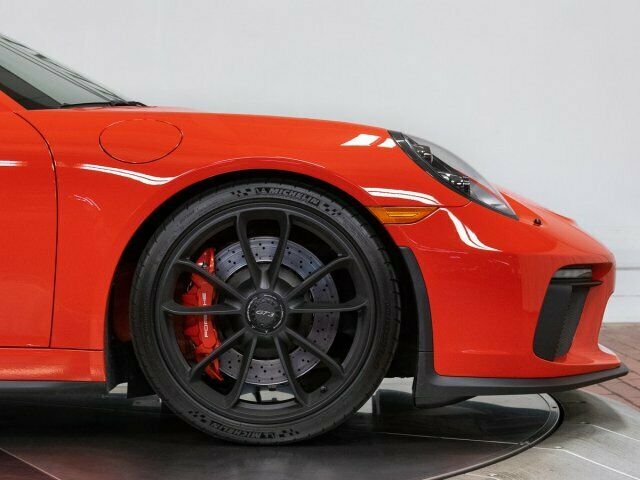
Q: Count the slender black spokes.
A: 10